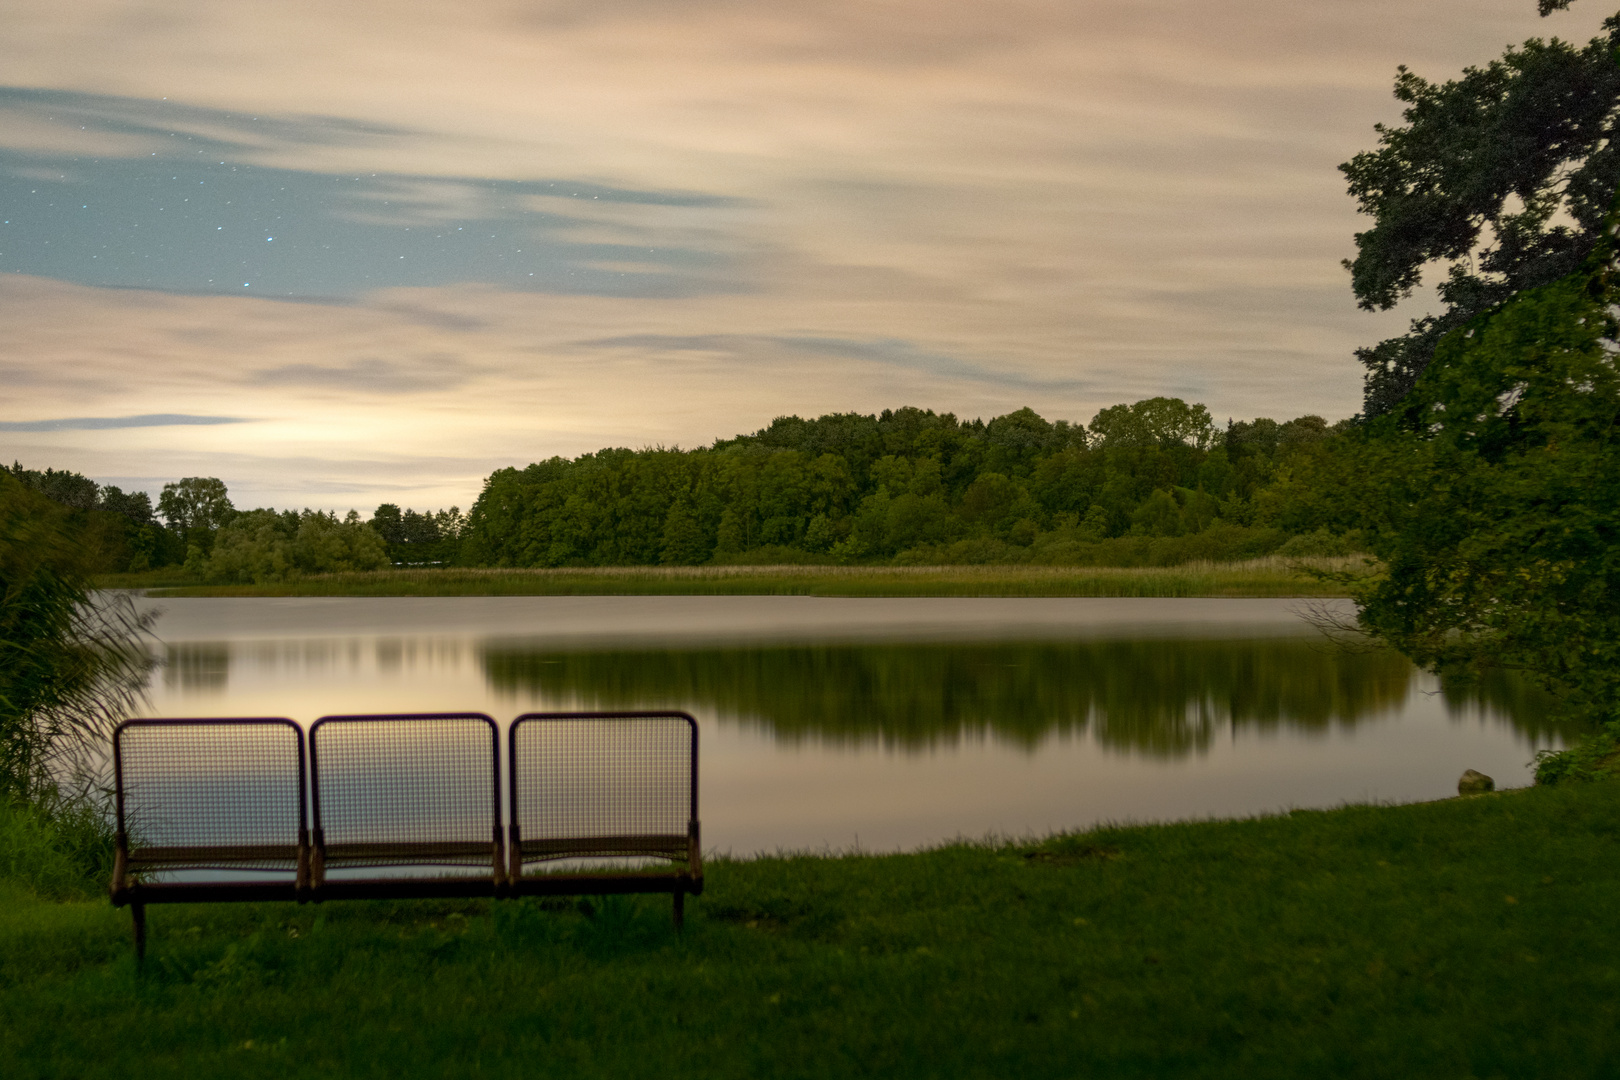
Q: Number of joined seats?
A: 3